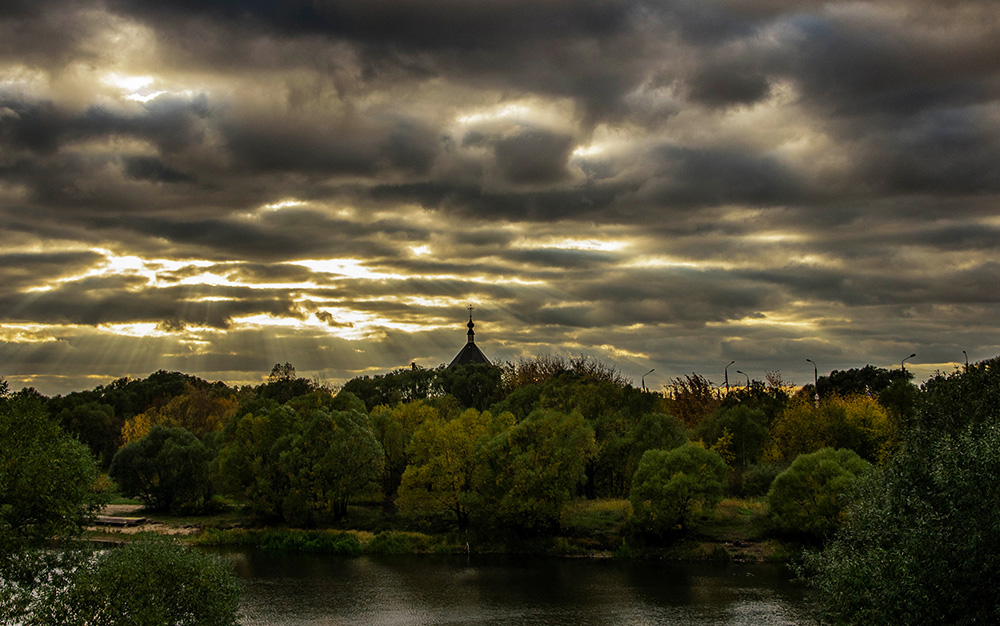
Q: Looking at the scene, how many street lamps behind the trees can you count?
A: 6